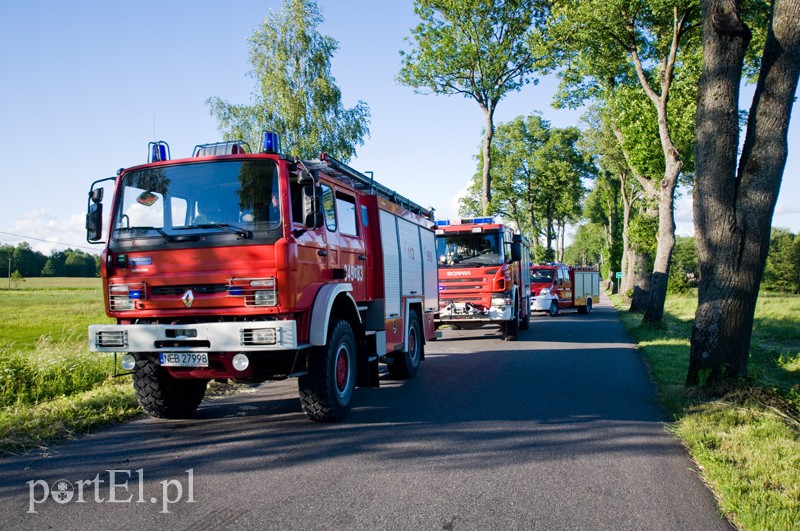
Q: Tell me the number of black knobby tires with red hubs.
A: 2